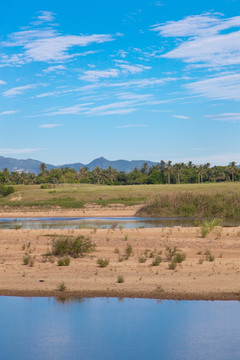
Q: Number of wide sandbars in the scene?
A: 1